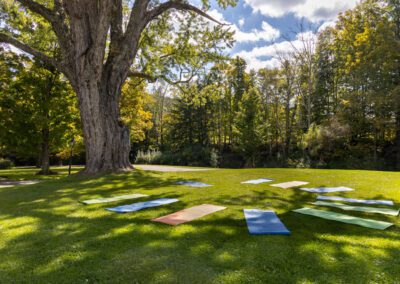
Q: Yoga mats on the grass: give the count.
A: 11